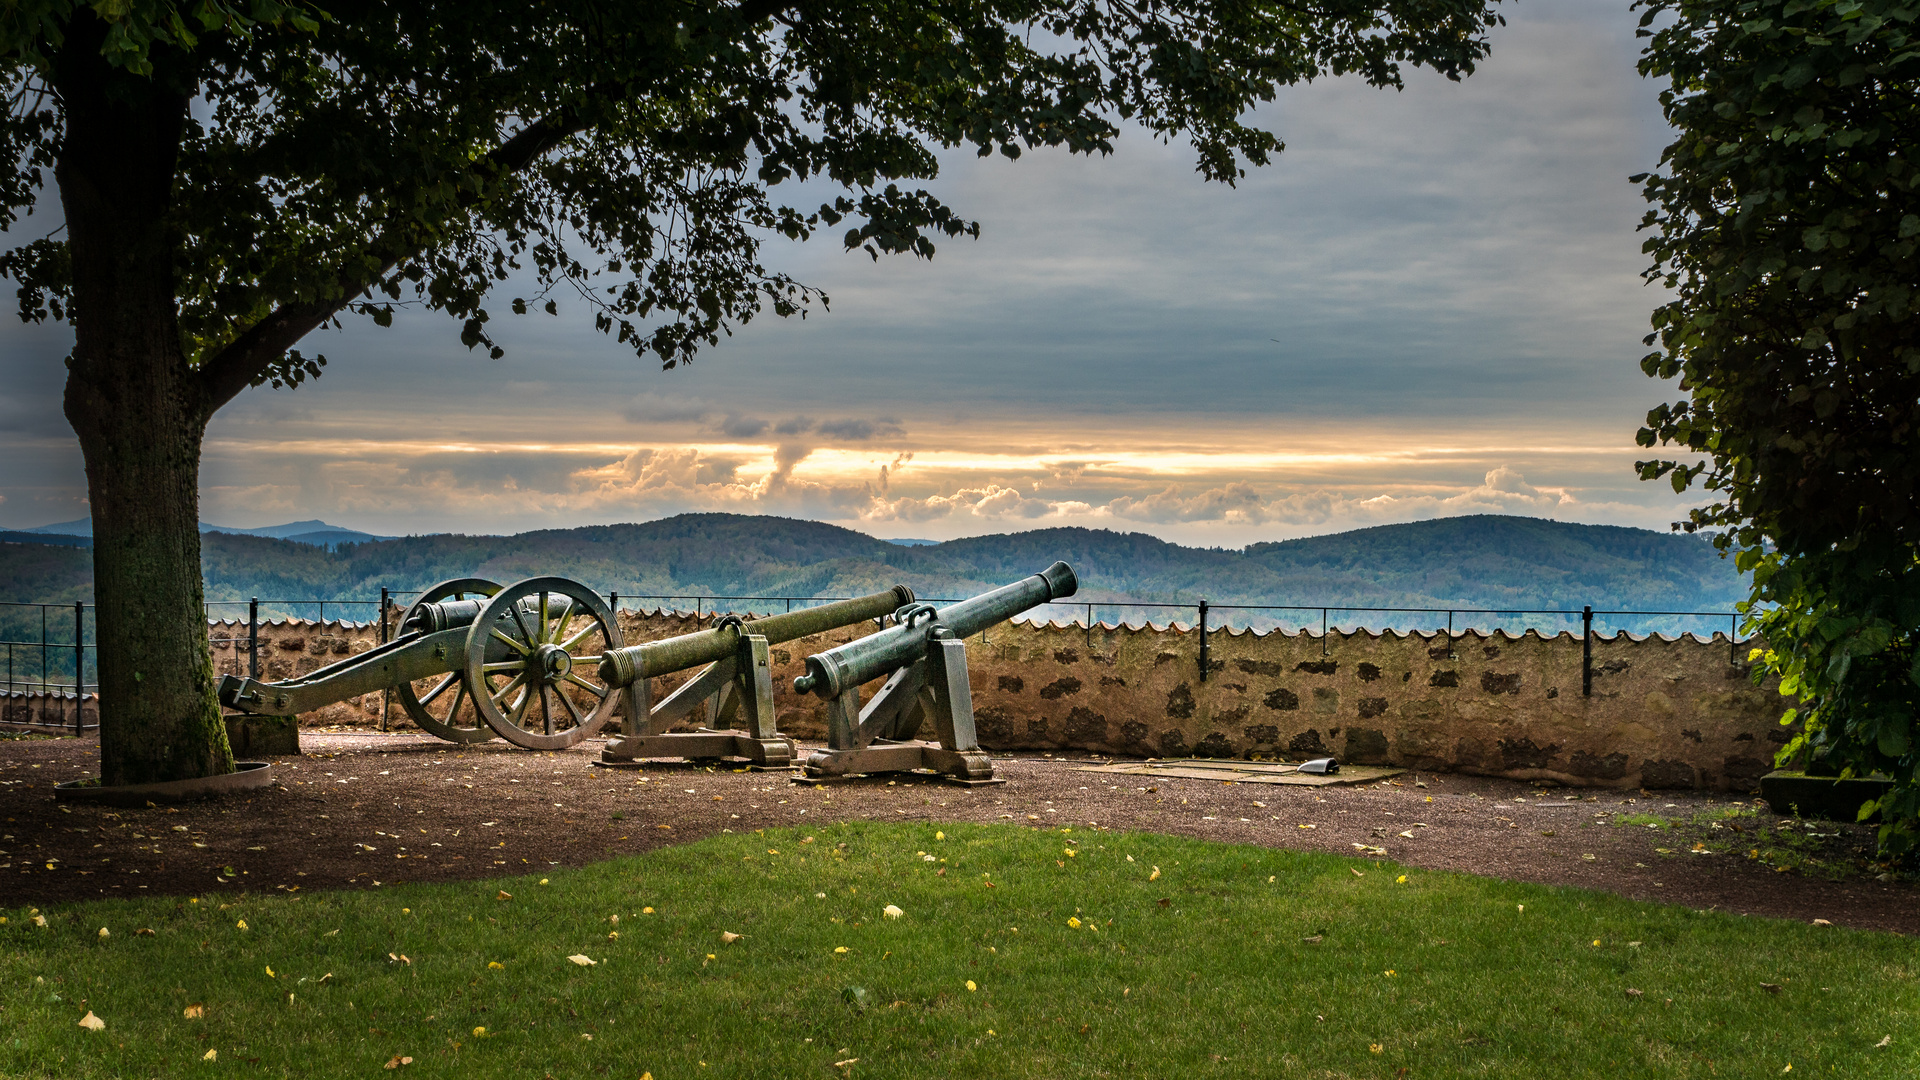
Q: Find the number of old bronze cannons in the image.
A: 3